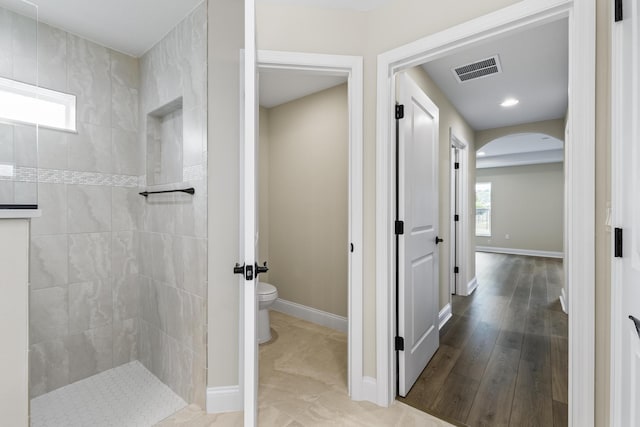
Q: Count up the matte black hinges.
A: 8